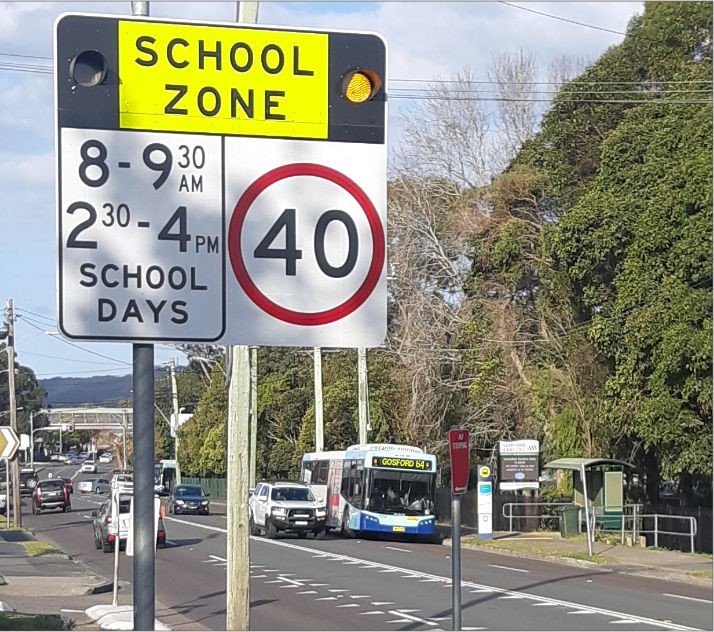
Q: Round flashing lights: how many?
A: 2